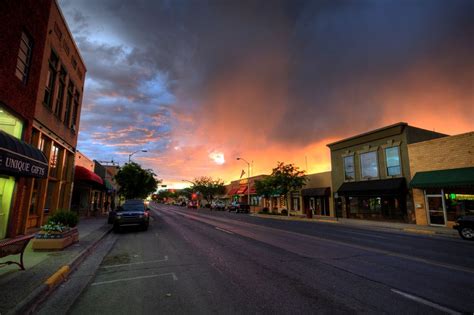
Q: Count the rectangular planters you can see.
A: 1